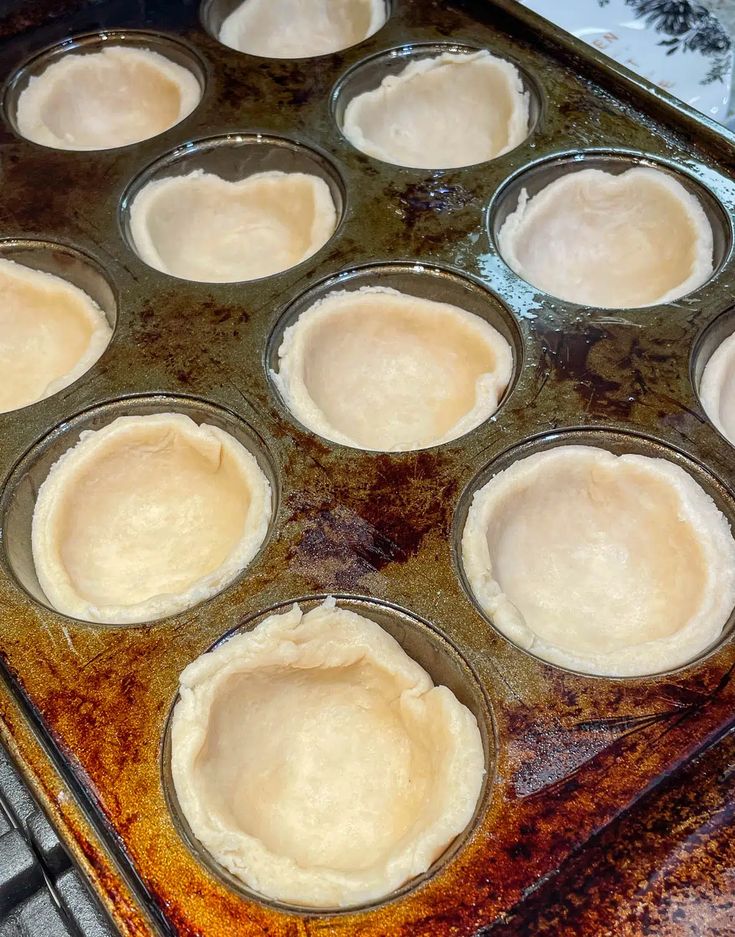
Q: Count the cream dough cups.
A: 11